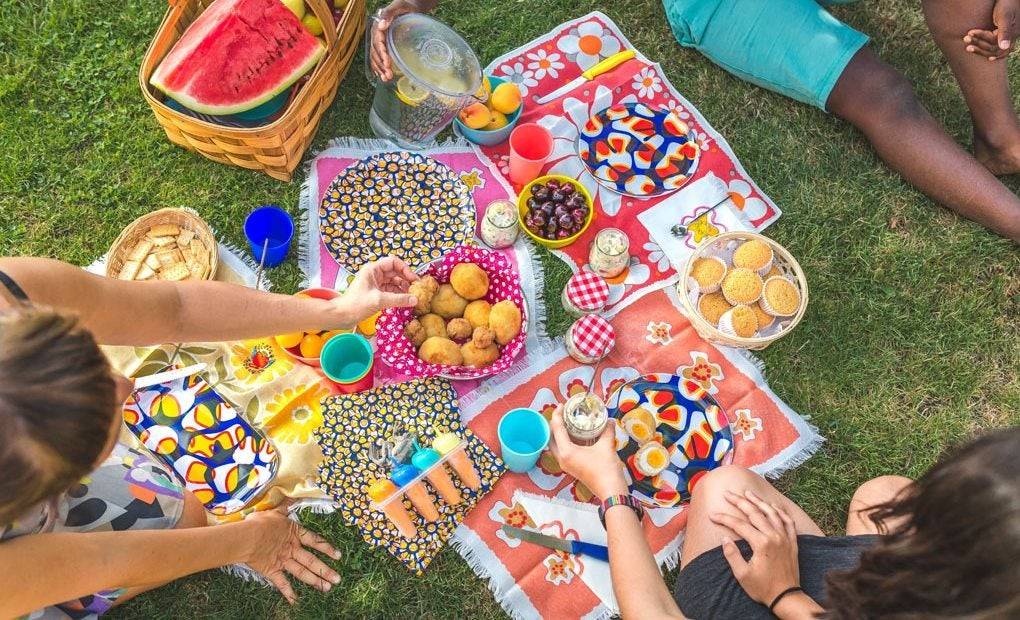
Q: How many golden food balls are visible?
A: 11